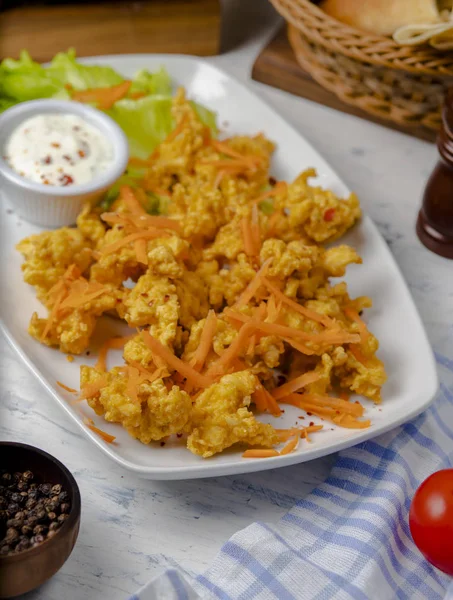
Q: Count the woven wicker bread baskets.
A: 1